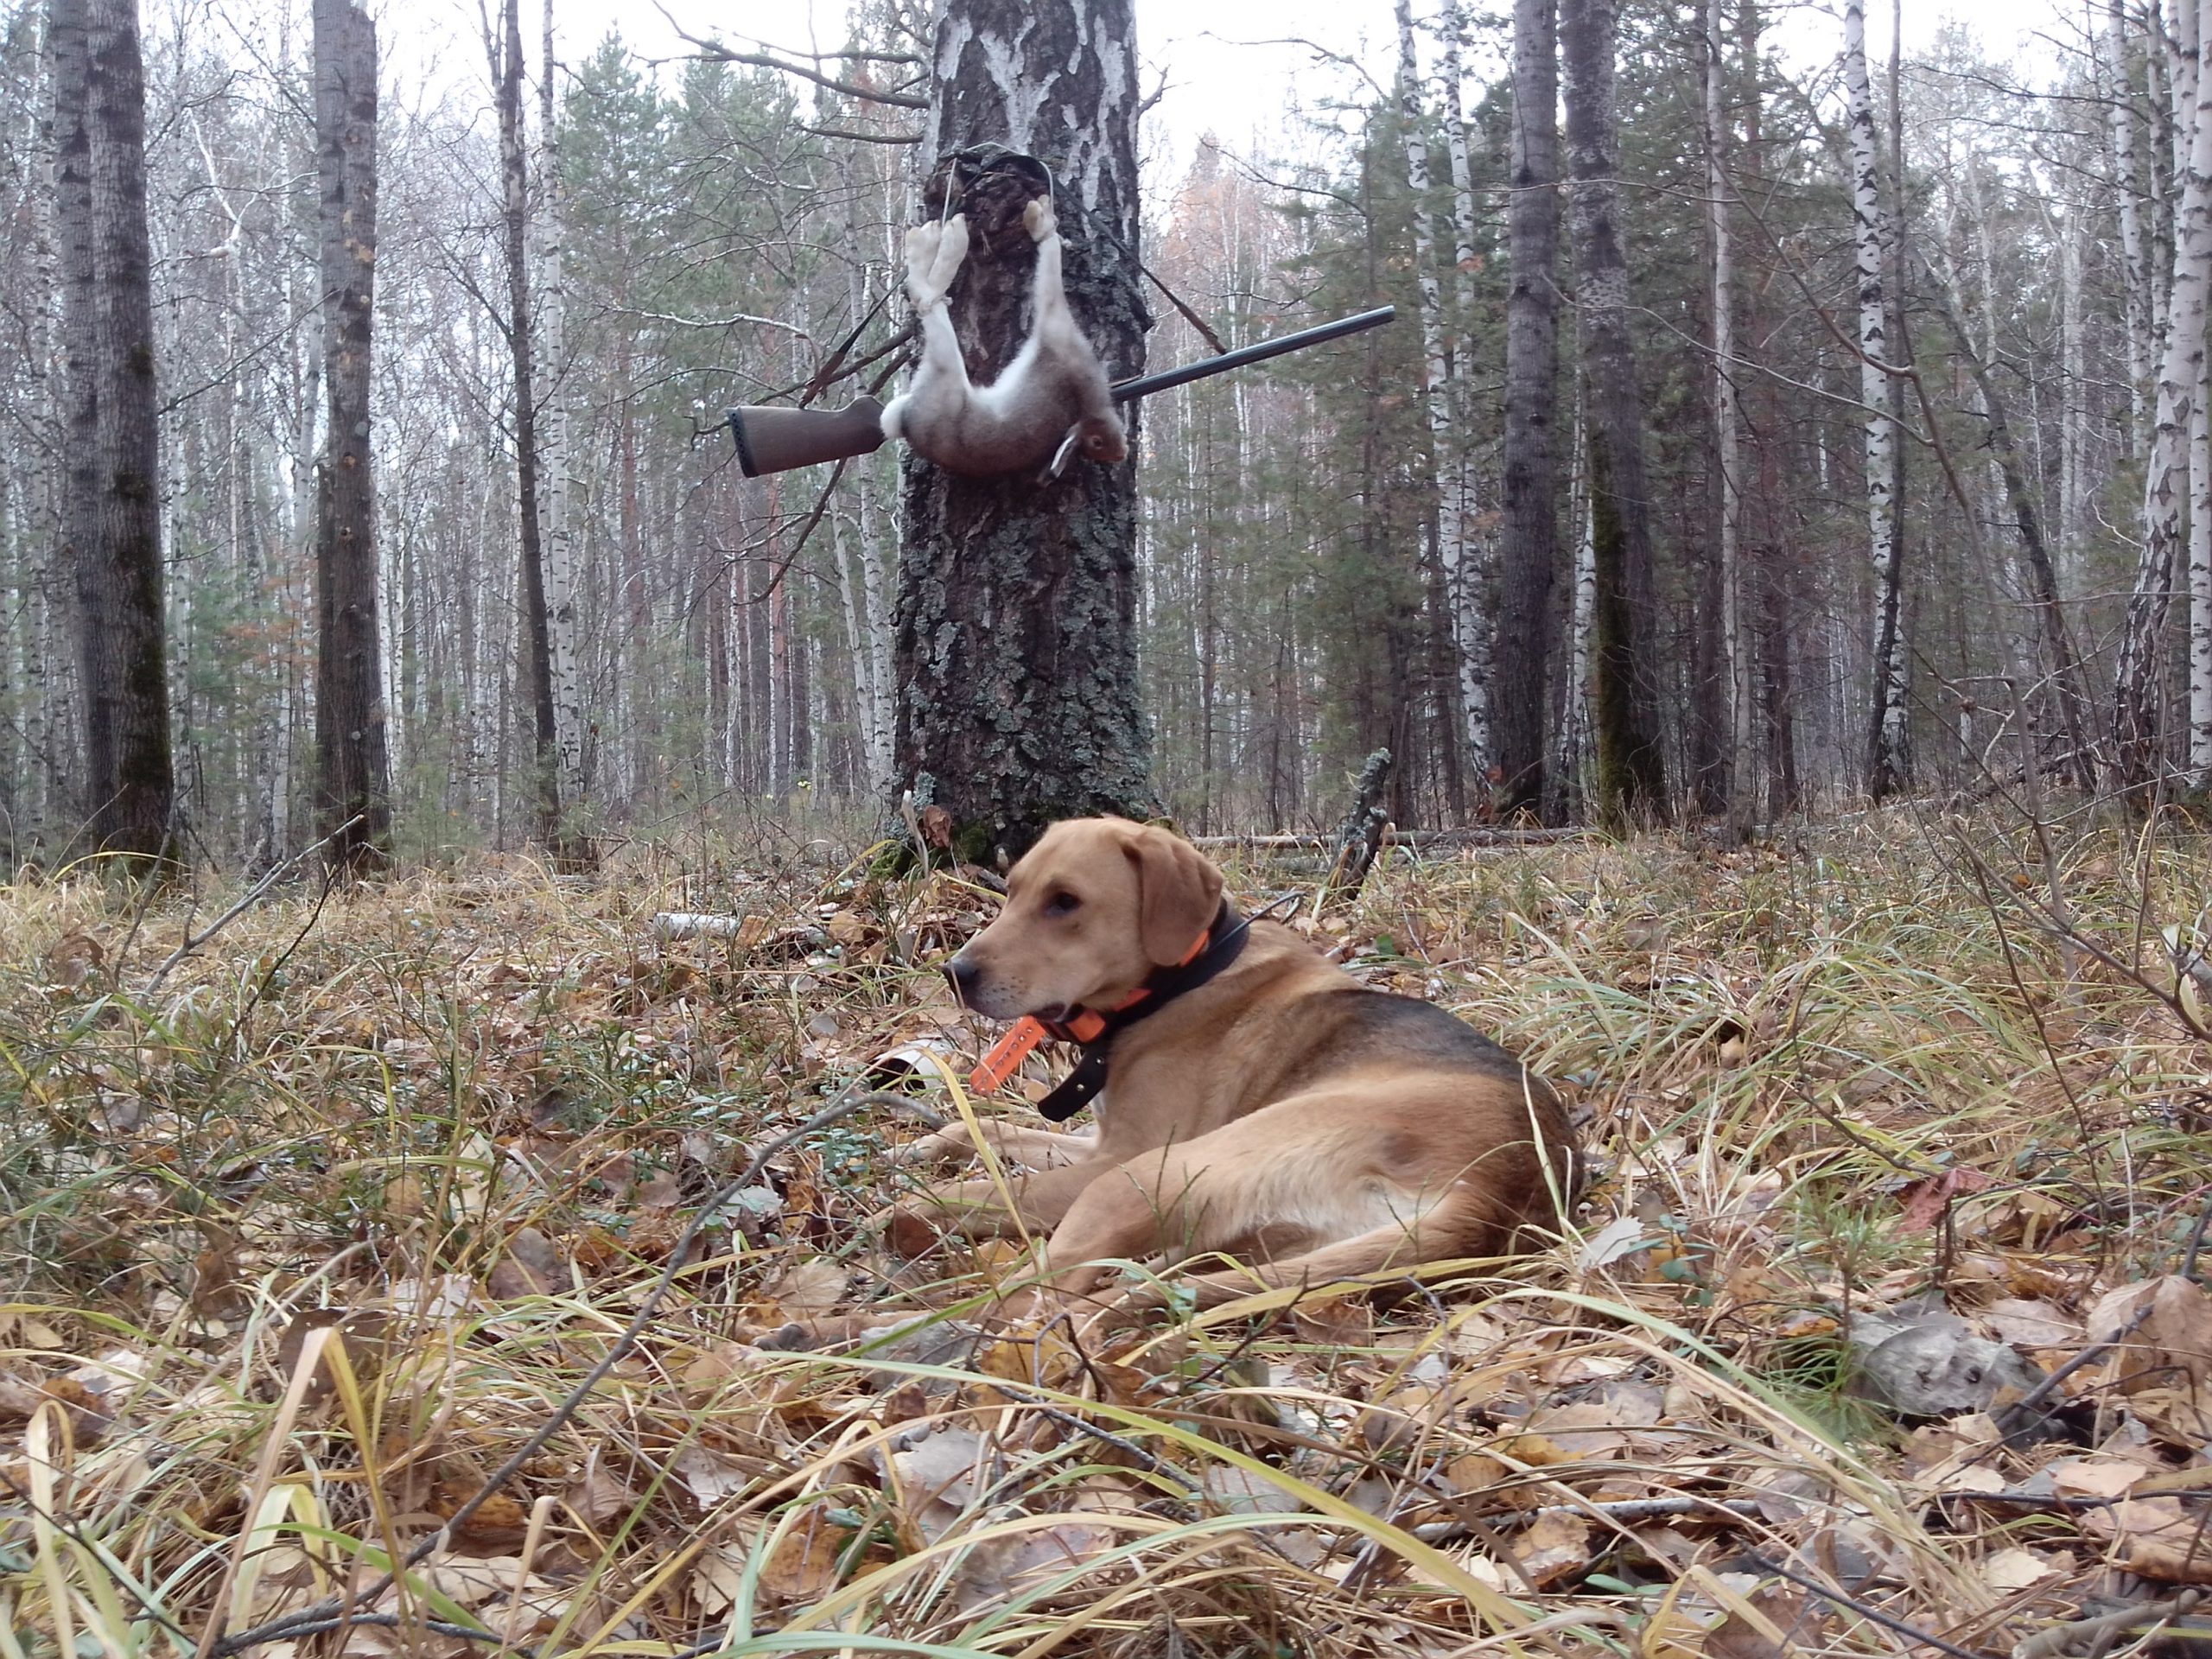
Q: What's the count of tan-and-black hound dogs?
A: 1